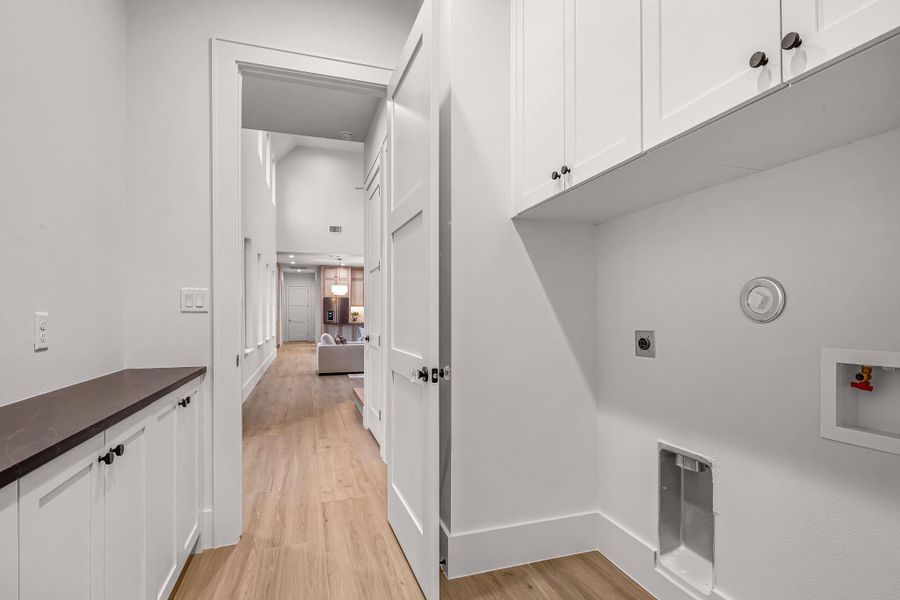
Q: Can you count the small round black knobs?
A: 8